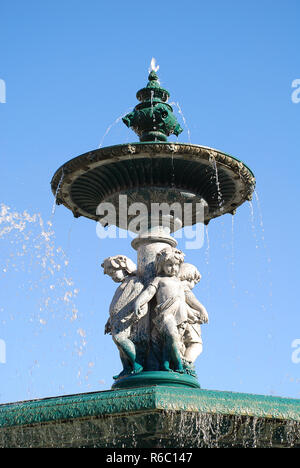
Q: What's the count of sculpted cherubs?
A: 3